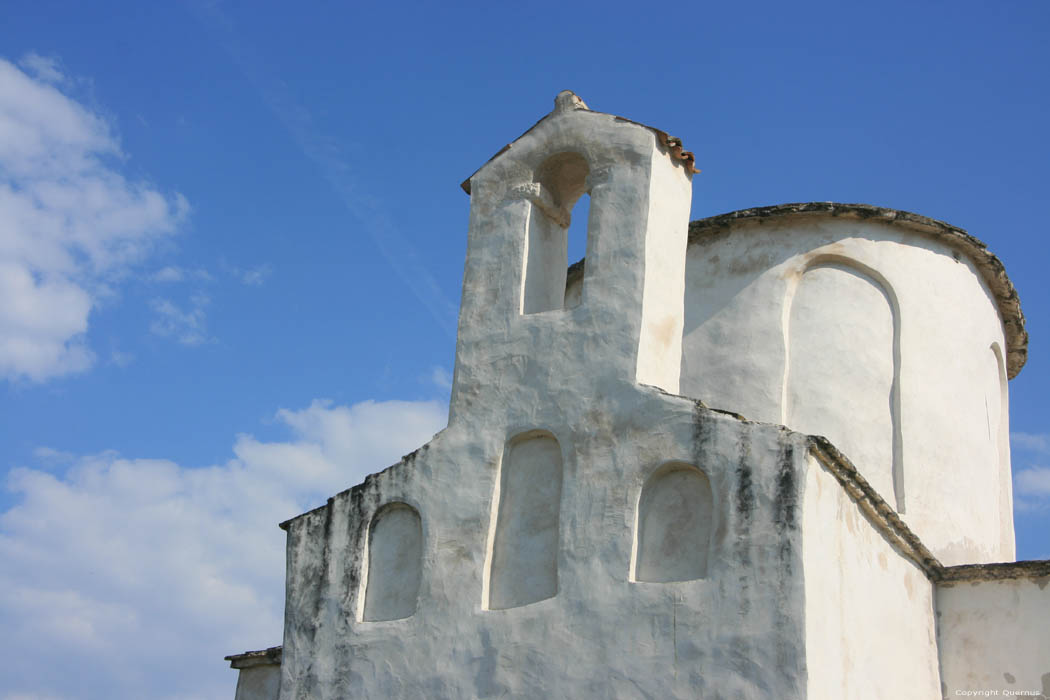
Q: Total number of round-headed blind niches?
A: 5